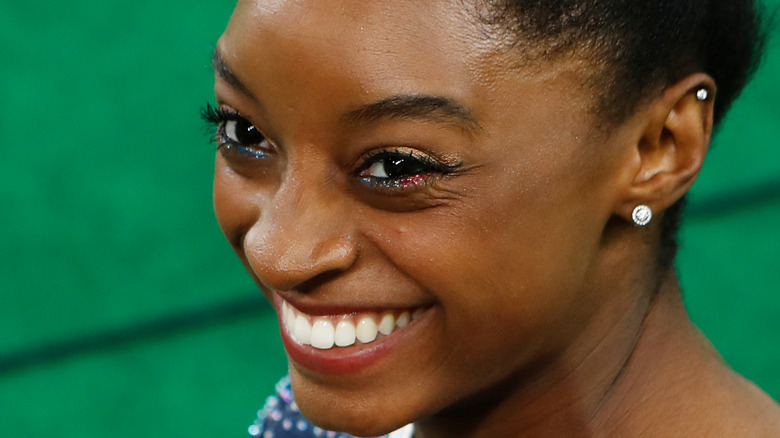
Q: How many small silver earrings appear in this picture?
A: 2